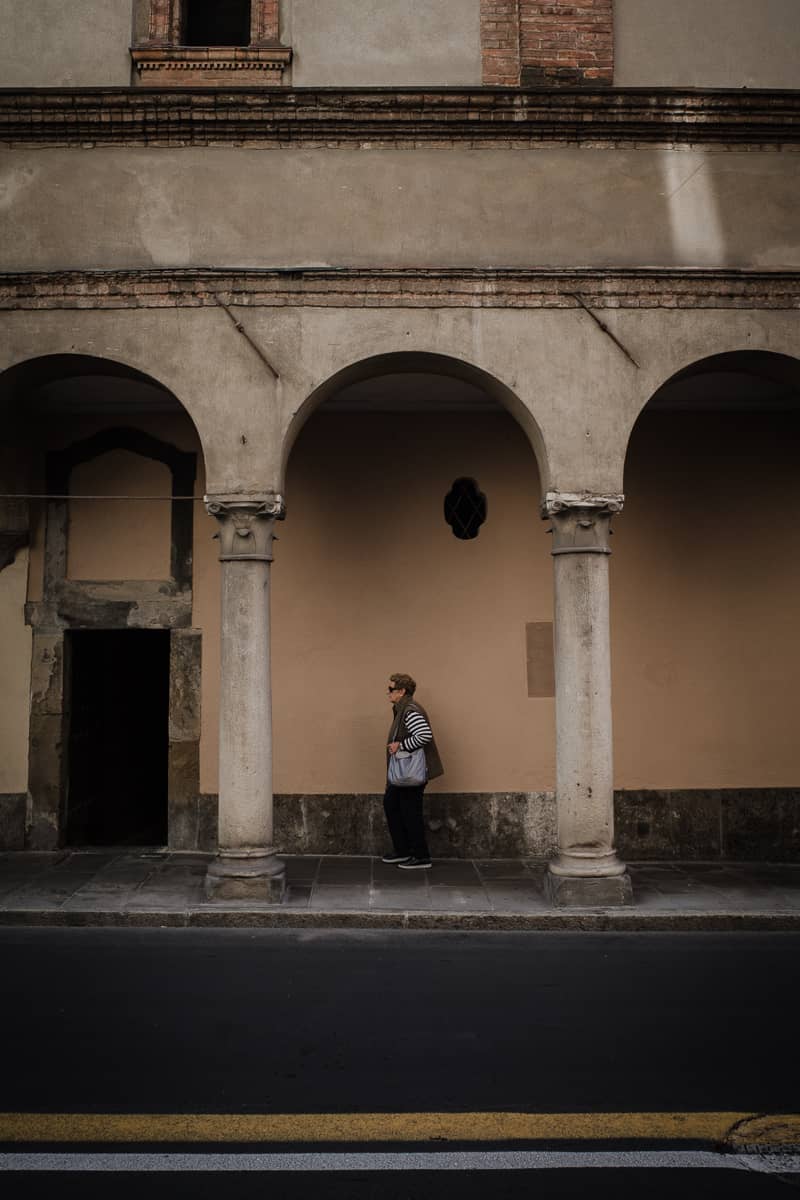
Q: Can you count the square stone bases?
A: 2